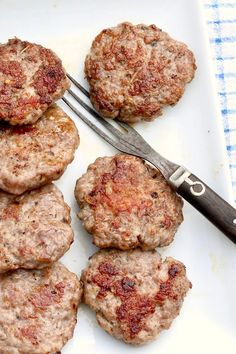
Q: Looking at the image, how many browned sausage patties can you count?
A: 7